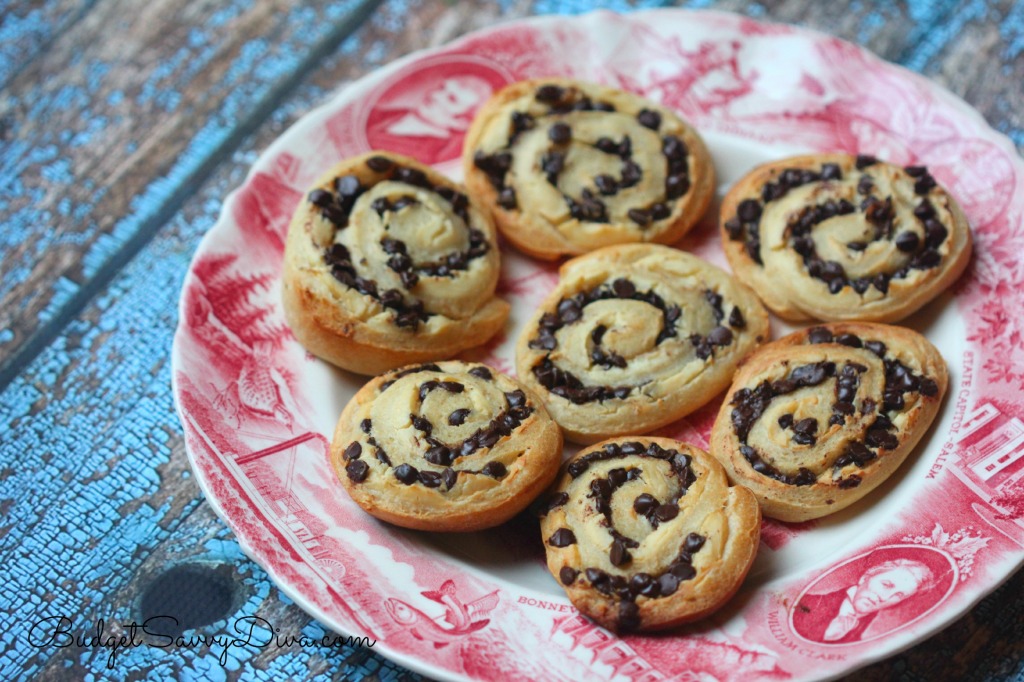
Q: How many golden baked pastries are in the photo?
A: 7